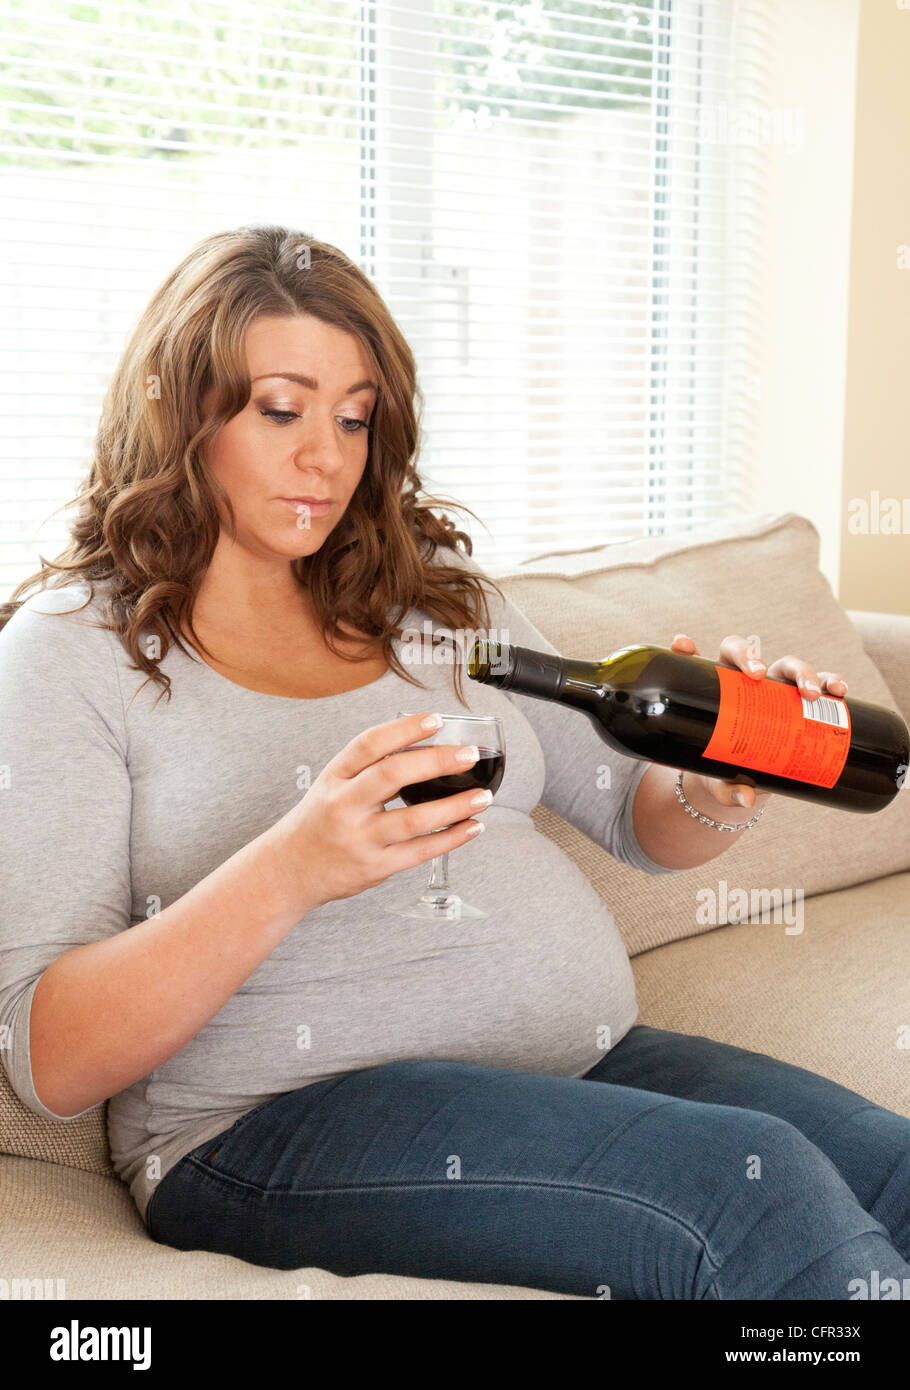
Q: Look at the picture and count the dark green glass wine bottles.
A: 1